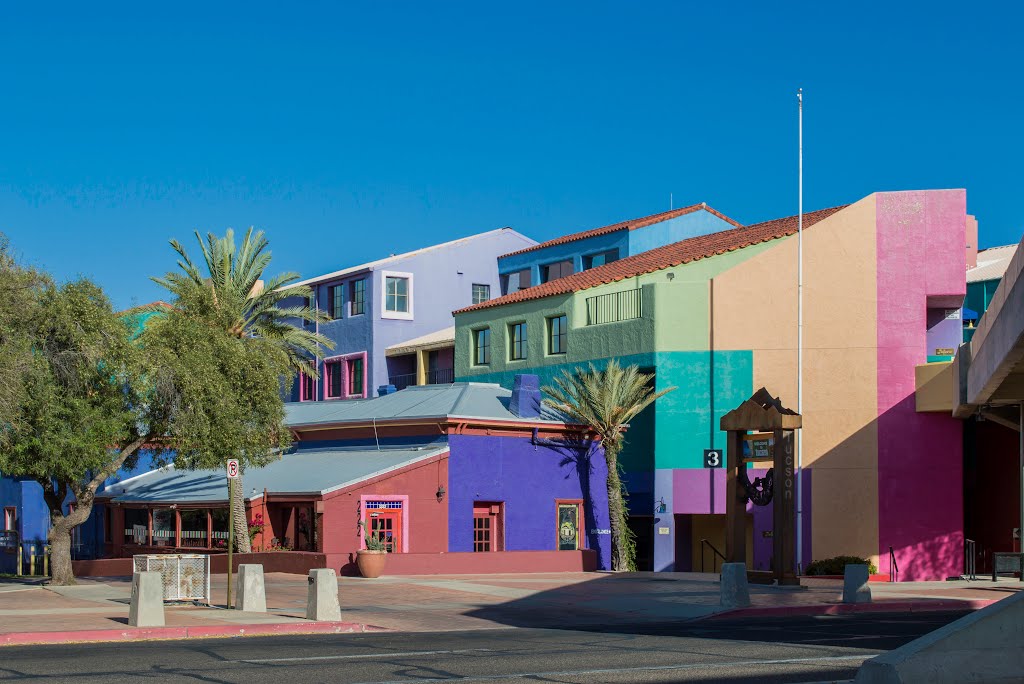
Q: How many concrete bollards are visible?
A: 5